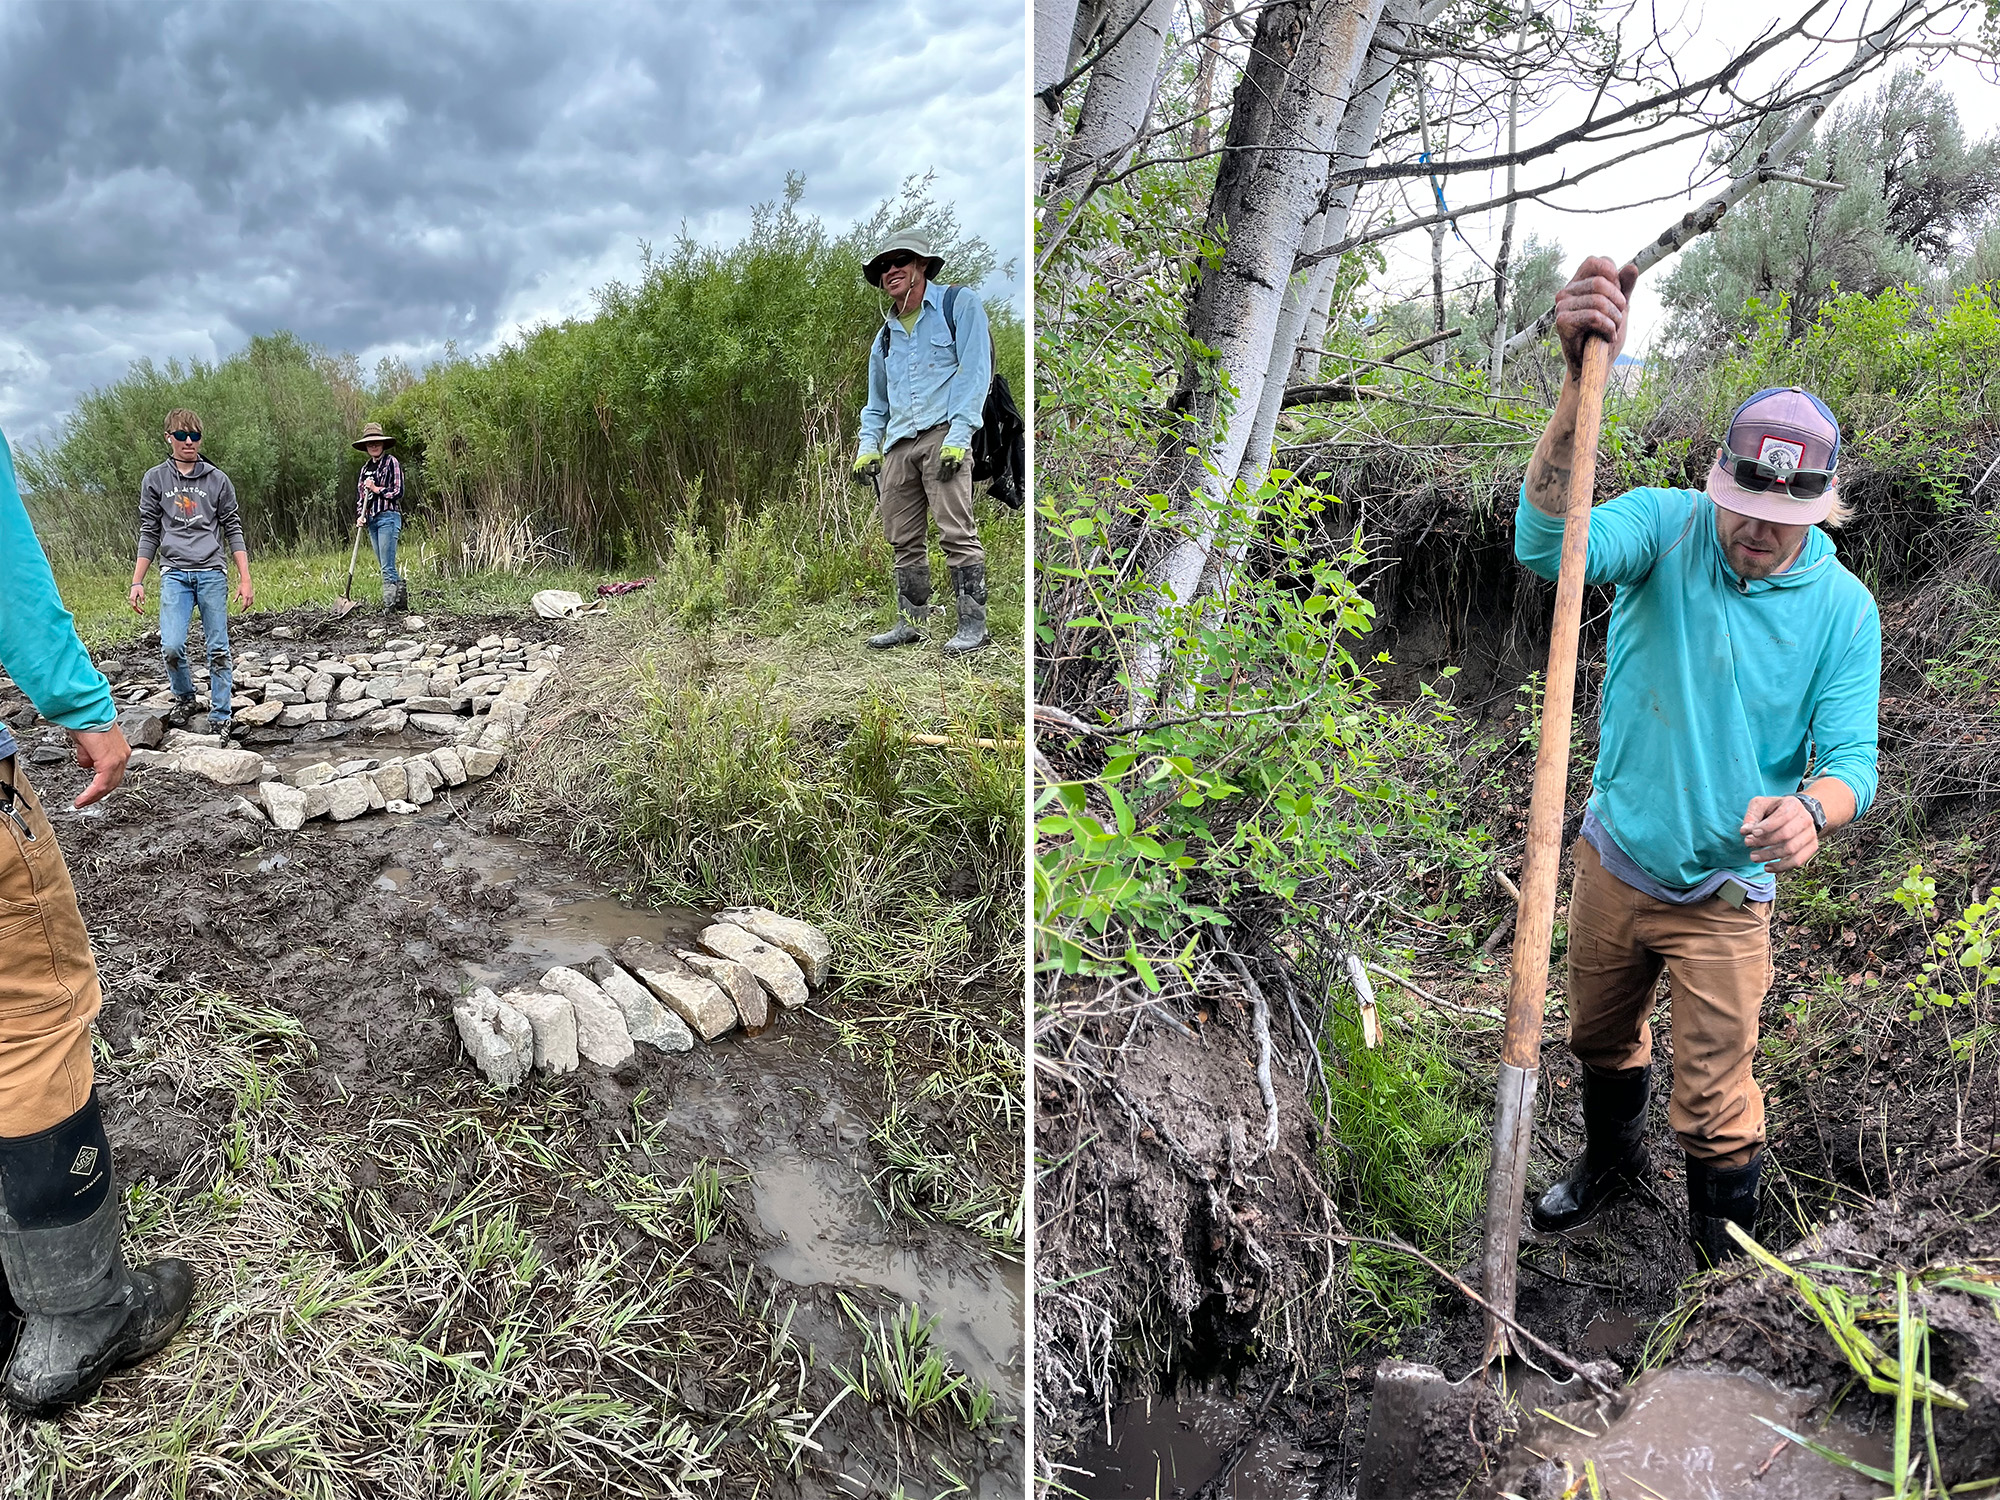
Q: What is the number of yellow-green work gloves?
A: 2